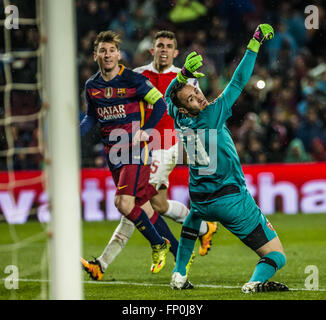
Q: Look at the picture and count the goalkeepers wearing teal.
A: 1